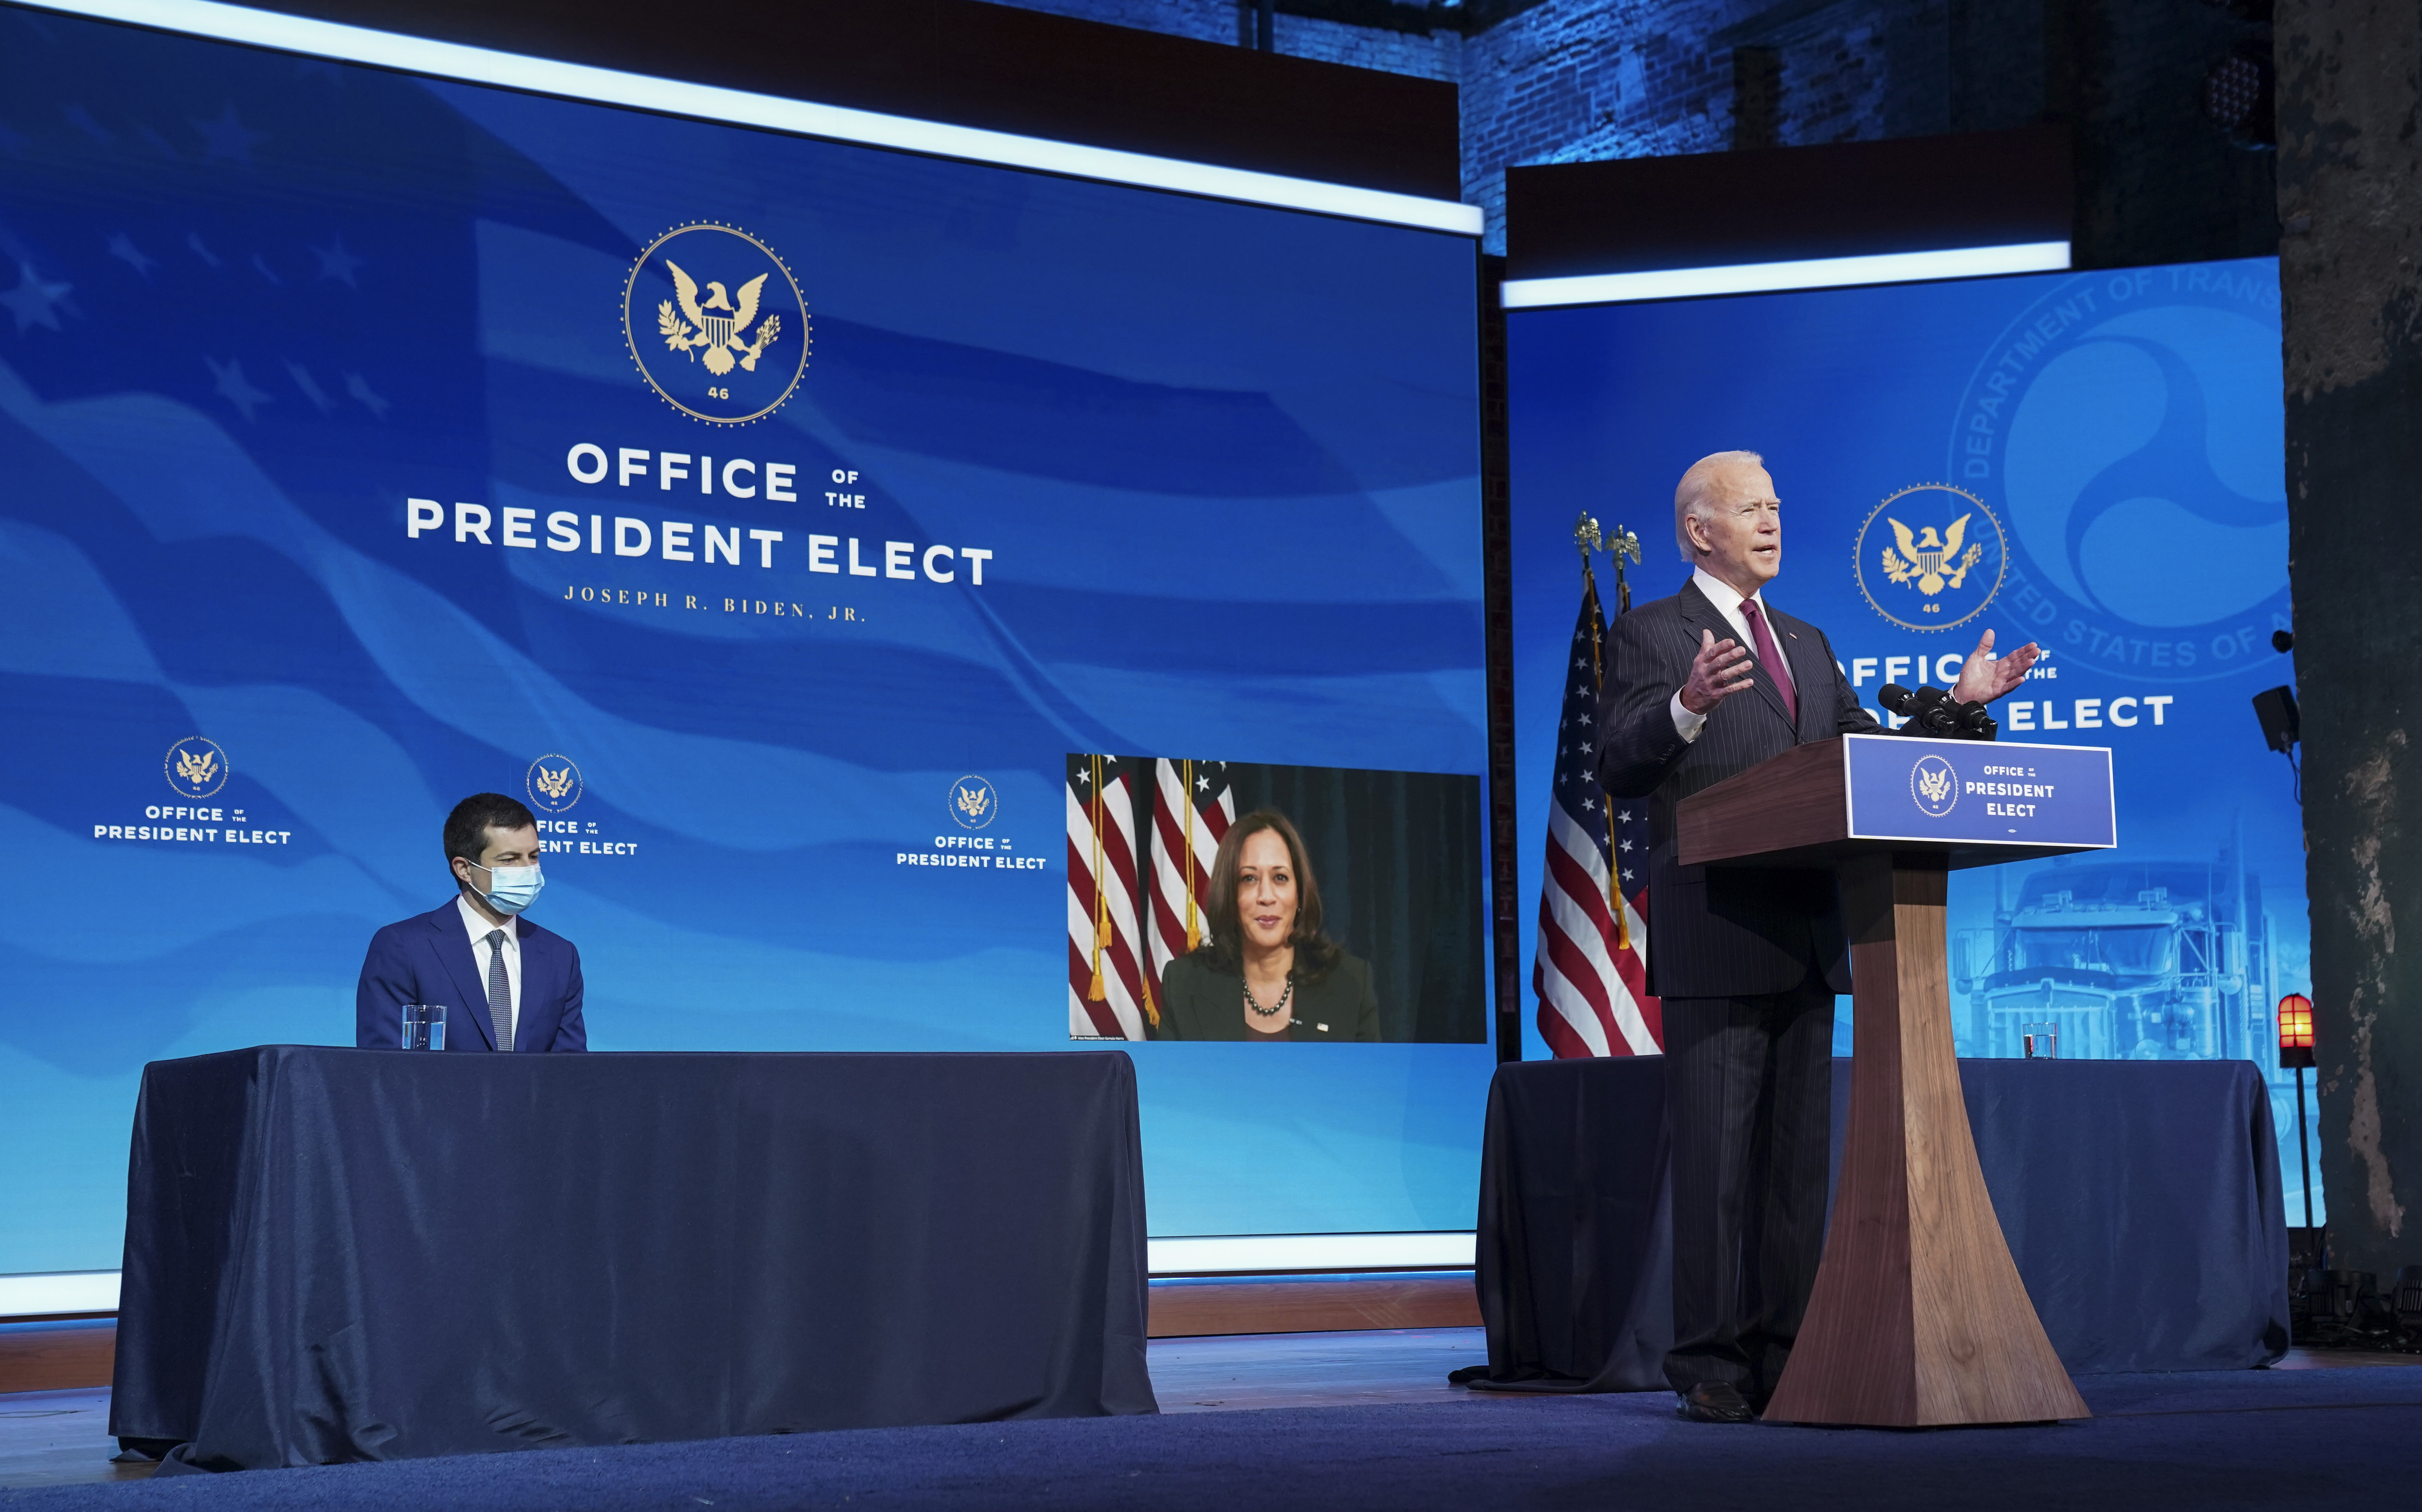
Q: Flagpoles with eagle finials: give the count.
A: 2